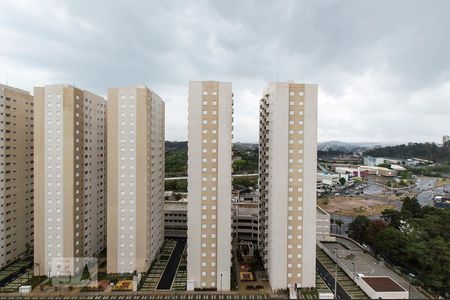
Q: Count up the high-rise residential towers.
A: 5